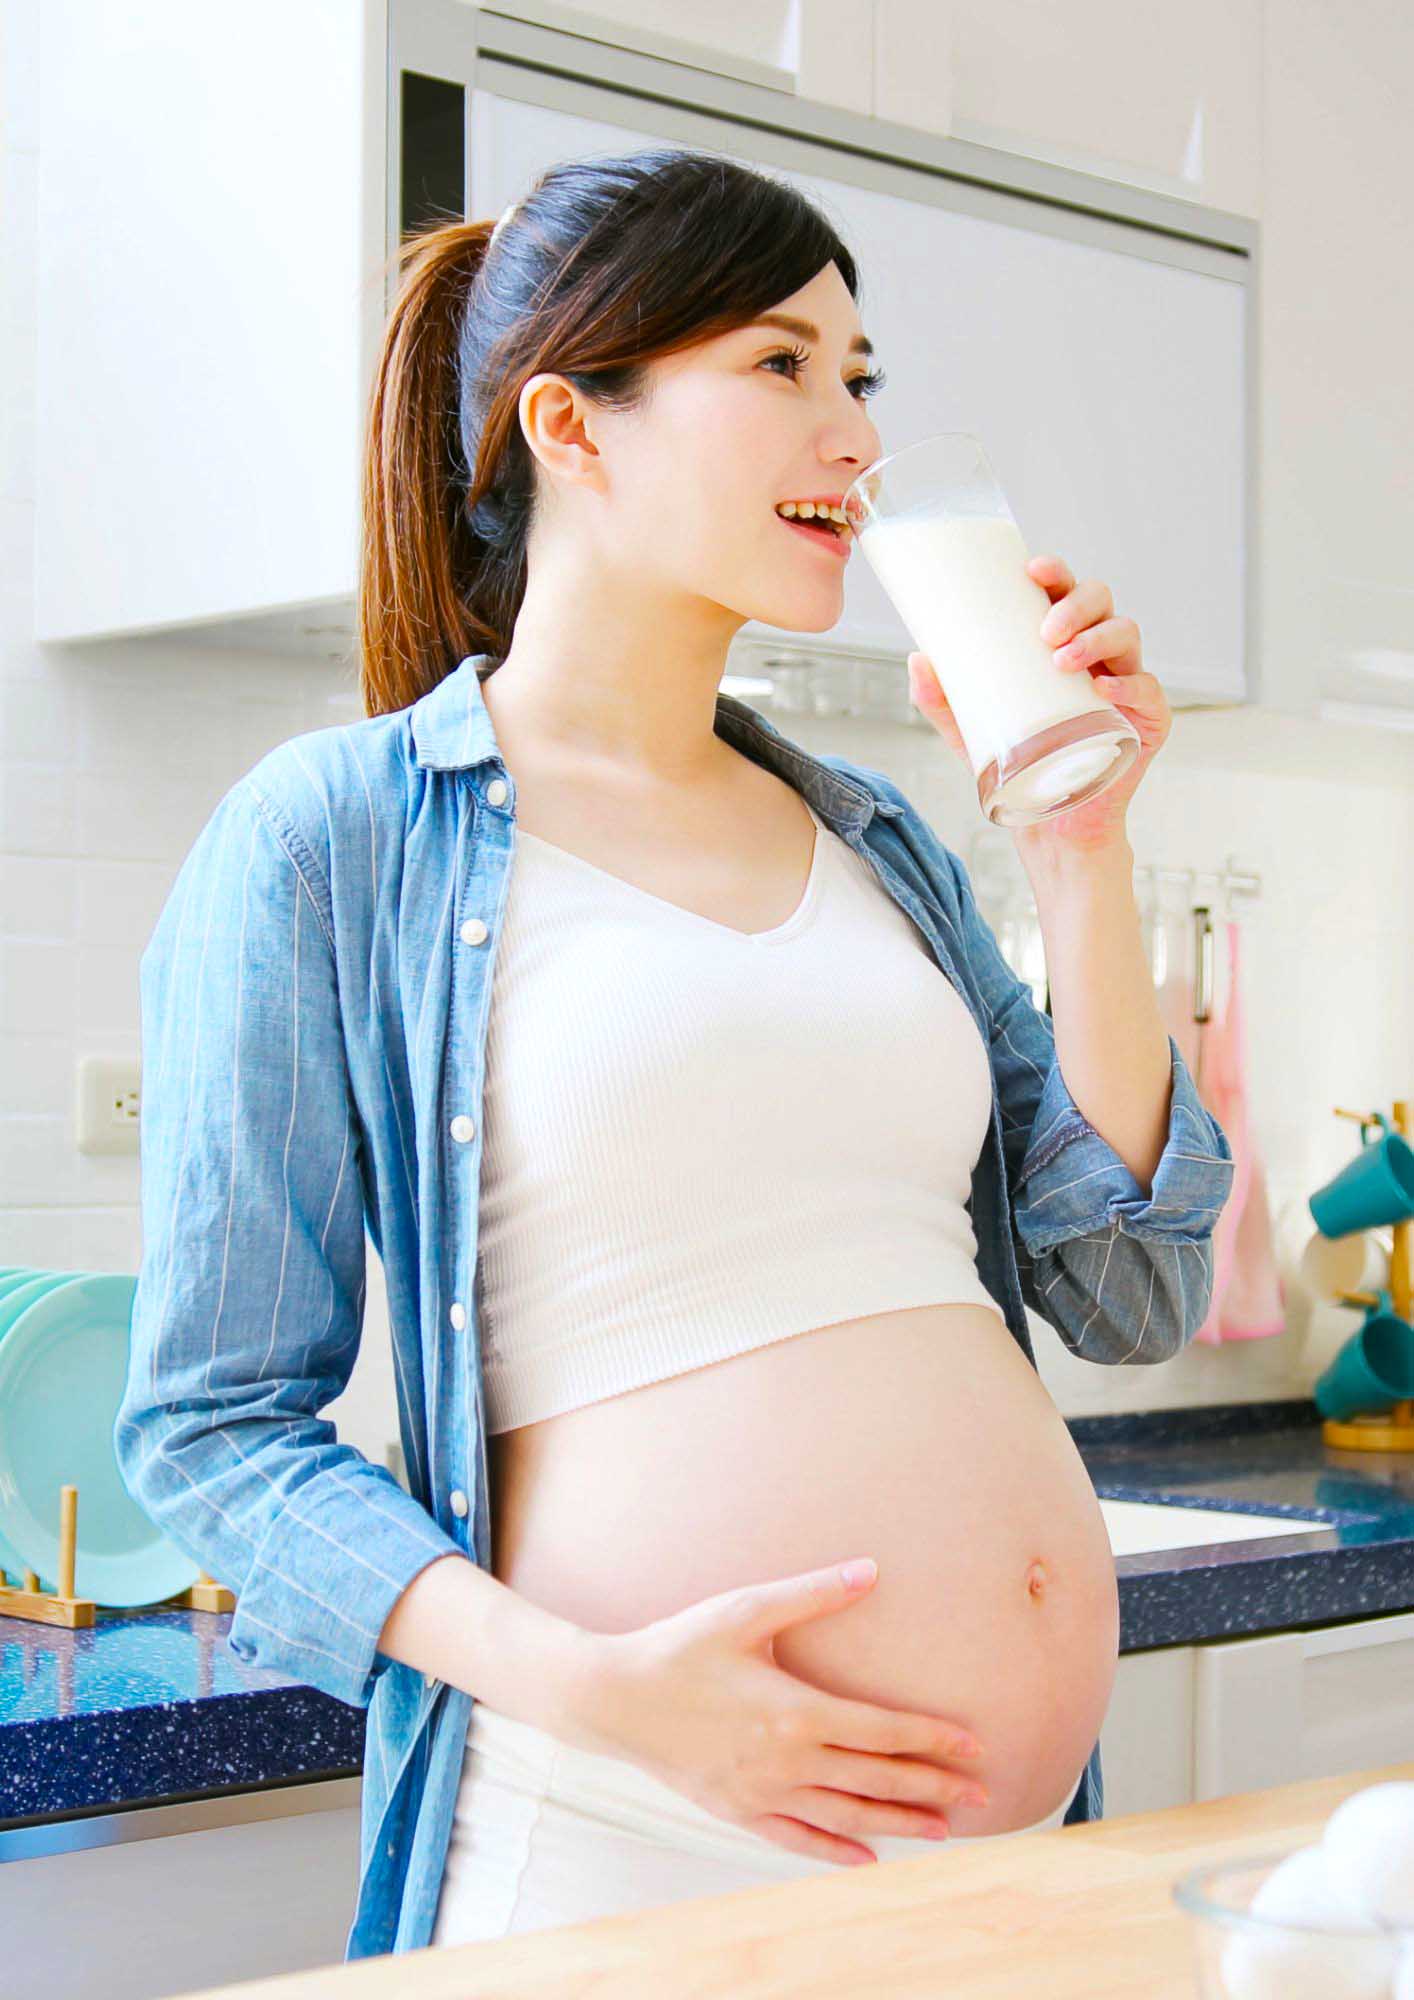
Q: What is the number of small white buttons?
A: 5